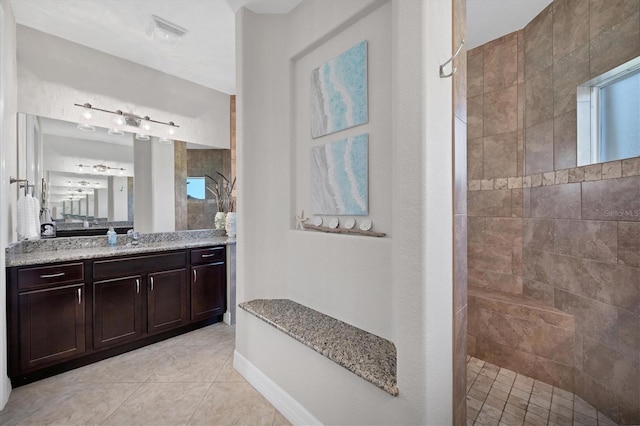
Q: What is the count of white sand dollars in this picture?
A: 4